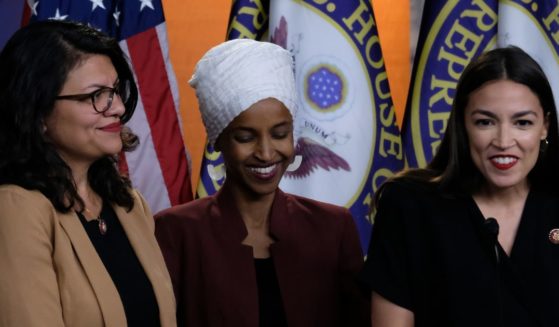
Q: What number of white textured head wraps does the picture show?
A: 1